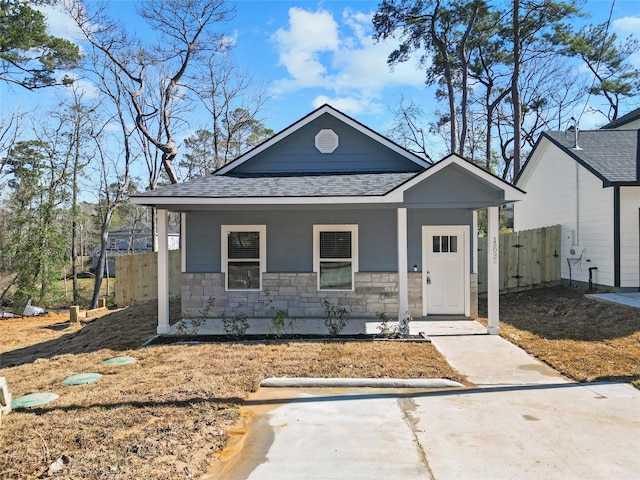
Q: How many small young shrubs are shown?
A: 5